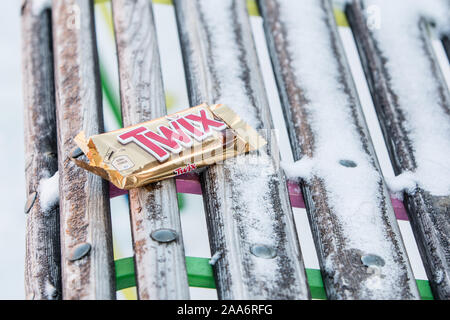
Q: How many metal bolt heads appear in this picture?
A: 7